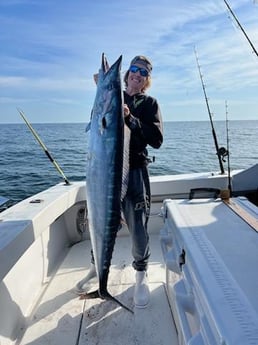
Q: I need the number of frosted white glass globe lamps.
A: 0